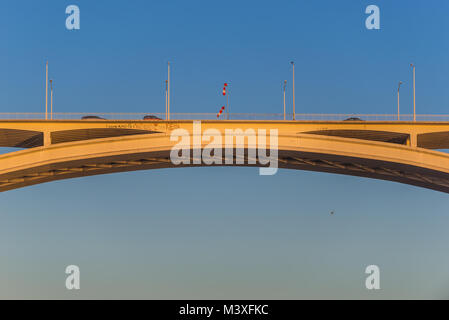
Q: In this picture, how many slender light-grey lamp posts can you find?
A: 8